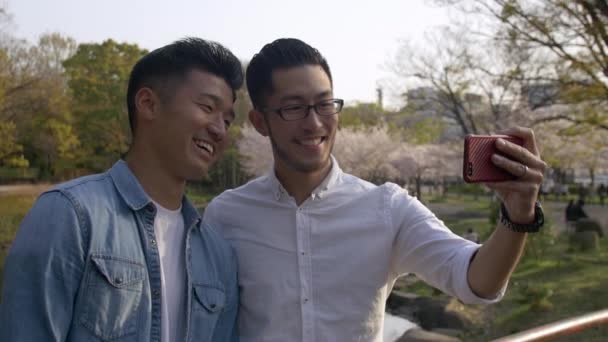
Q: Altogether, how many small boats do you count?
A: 0